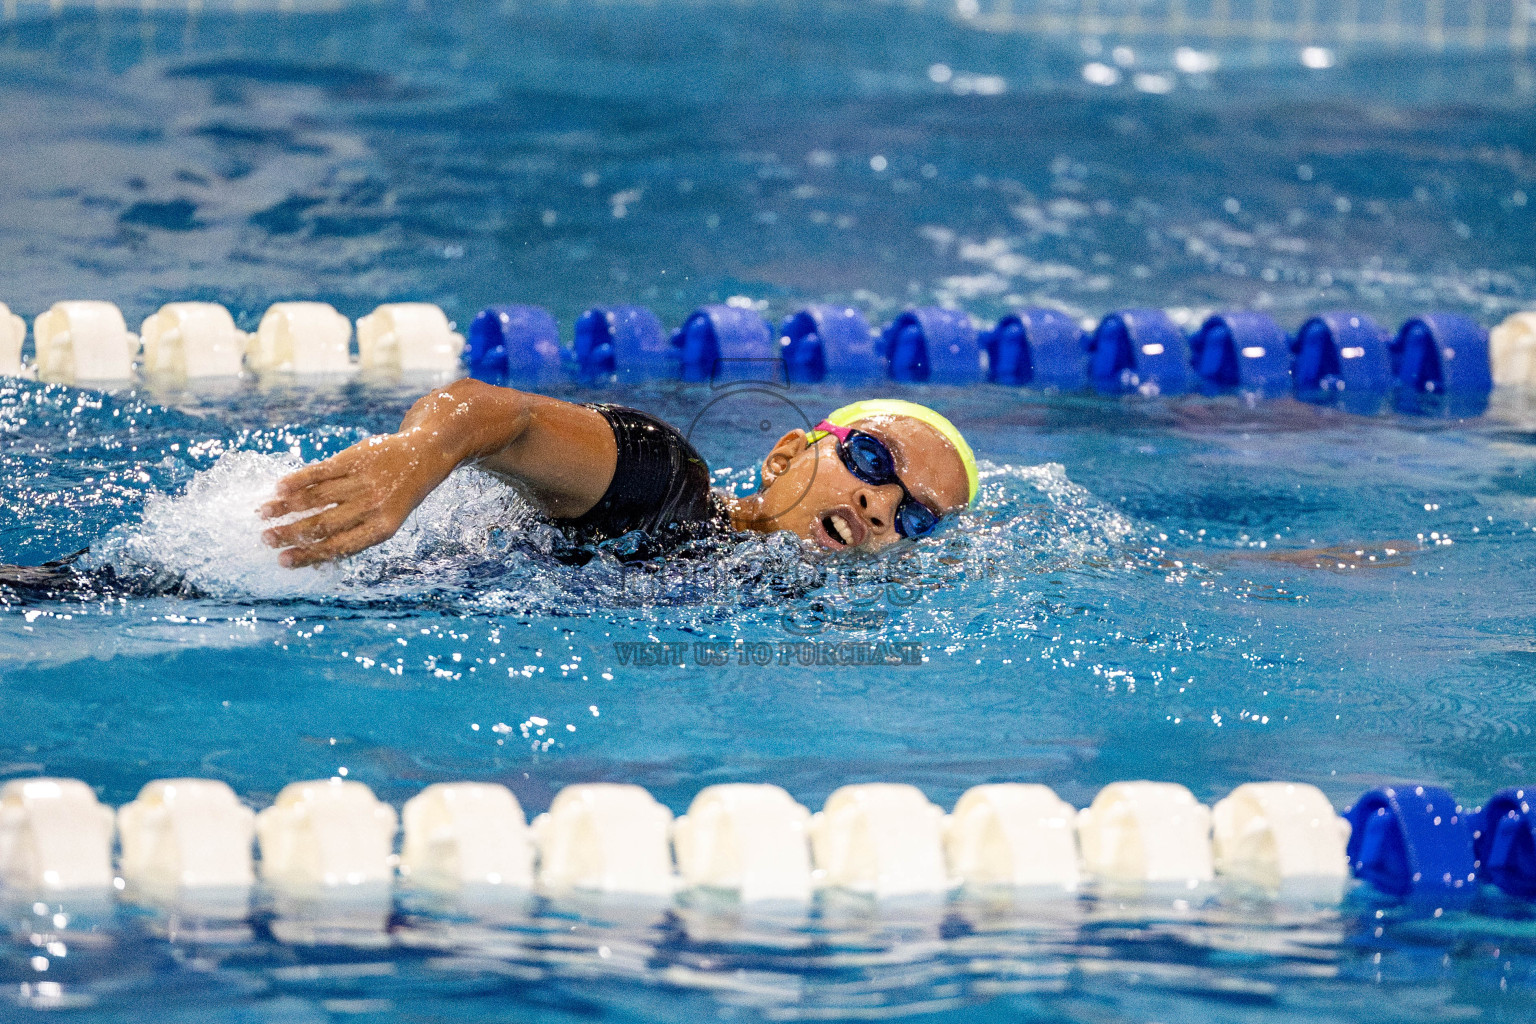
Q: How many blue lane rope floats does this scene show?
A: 12